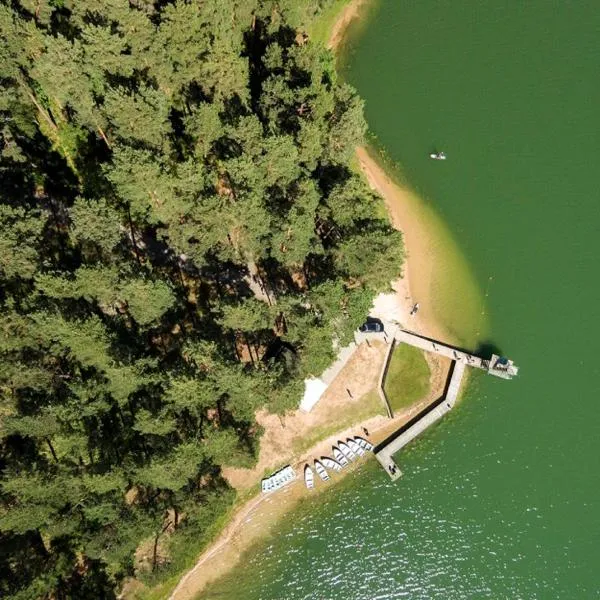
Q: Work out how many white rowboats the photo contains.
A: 7